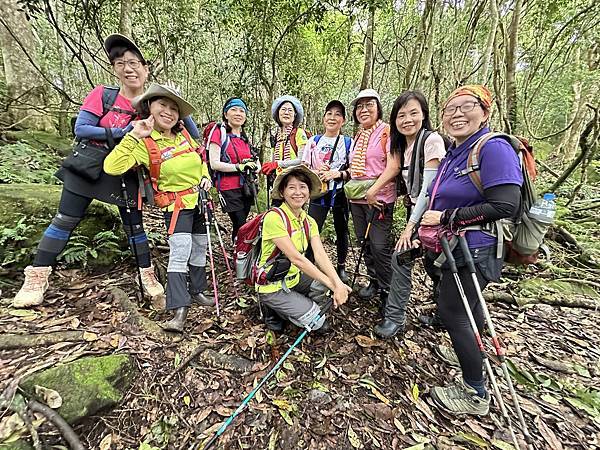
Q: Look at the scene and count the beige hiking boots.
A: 2